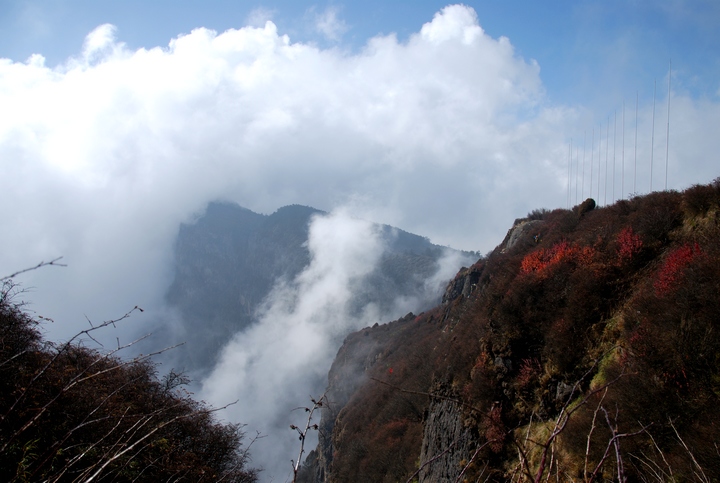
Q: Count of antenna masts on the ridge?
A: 12